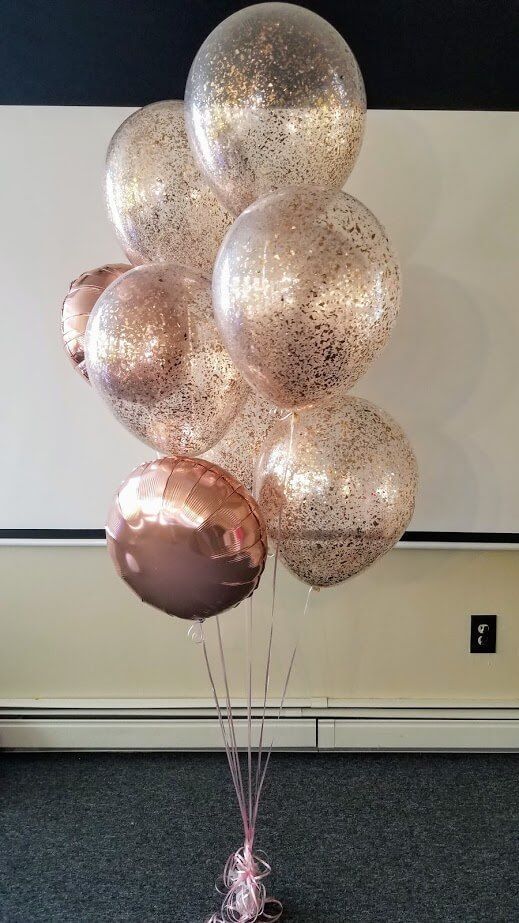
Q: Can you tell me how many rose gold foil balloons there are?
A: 2